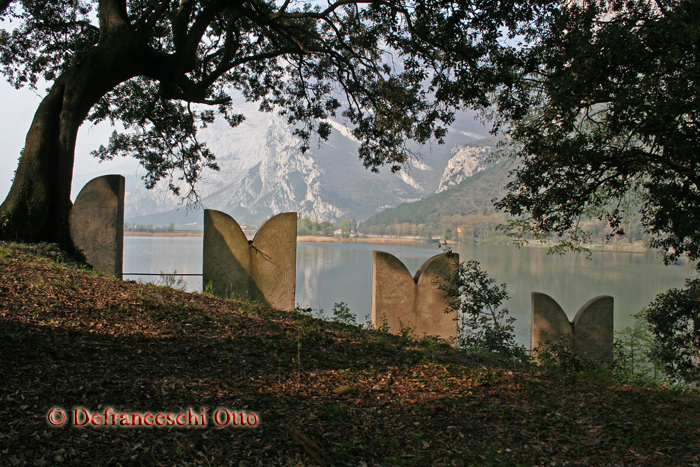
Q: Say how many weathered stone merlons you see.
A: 4